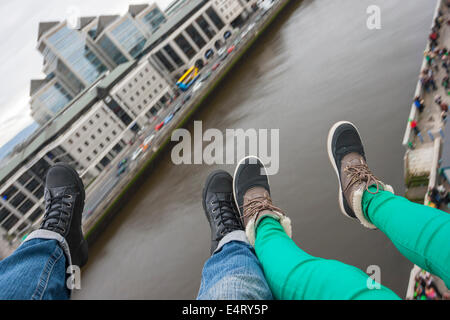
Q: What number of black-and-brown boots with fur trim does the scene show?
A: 2